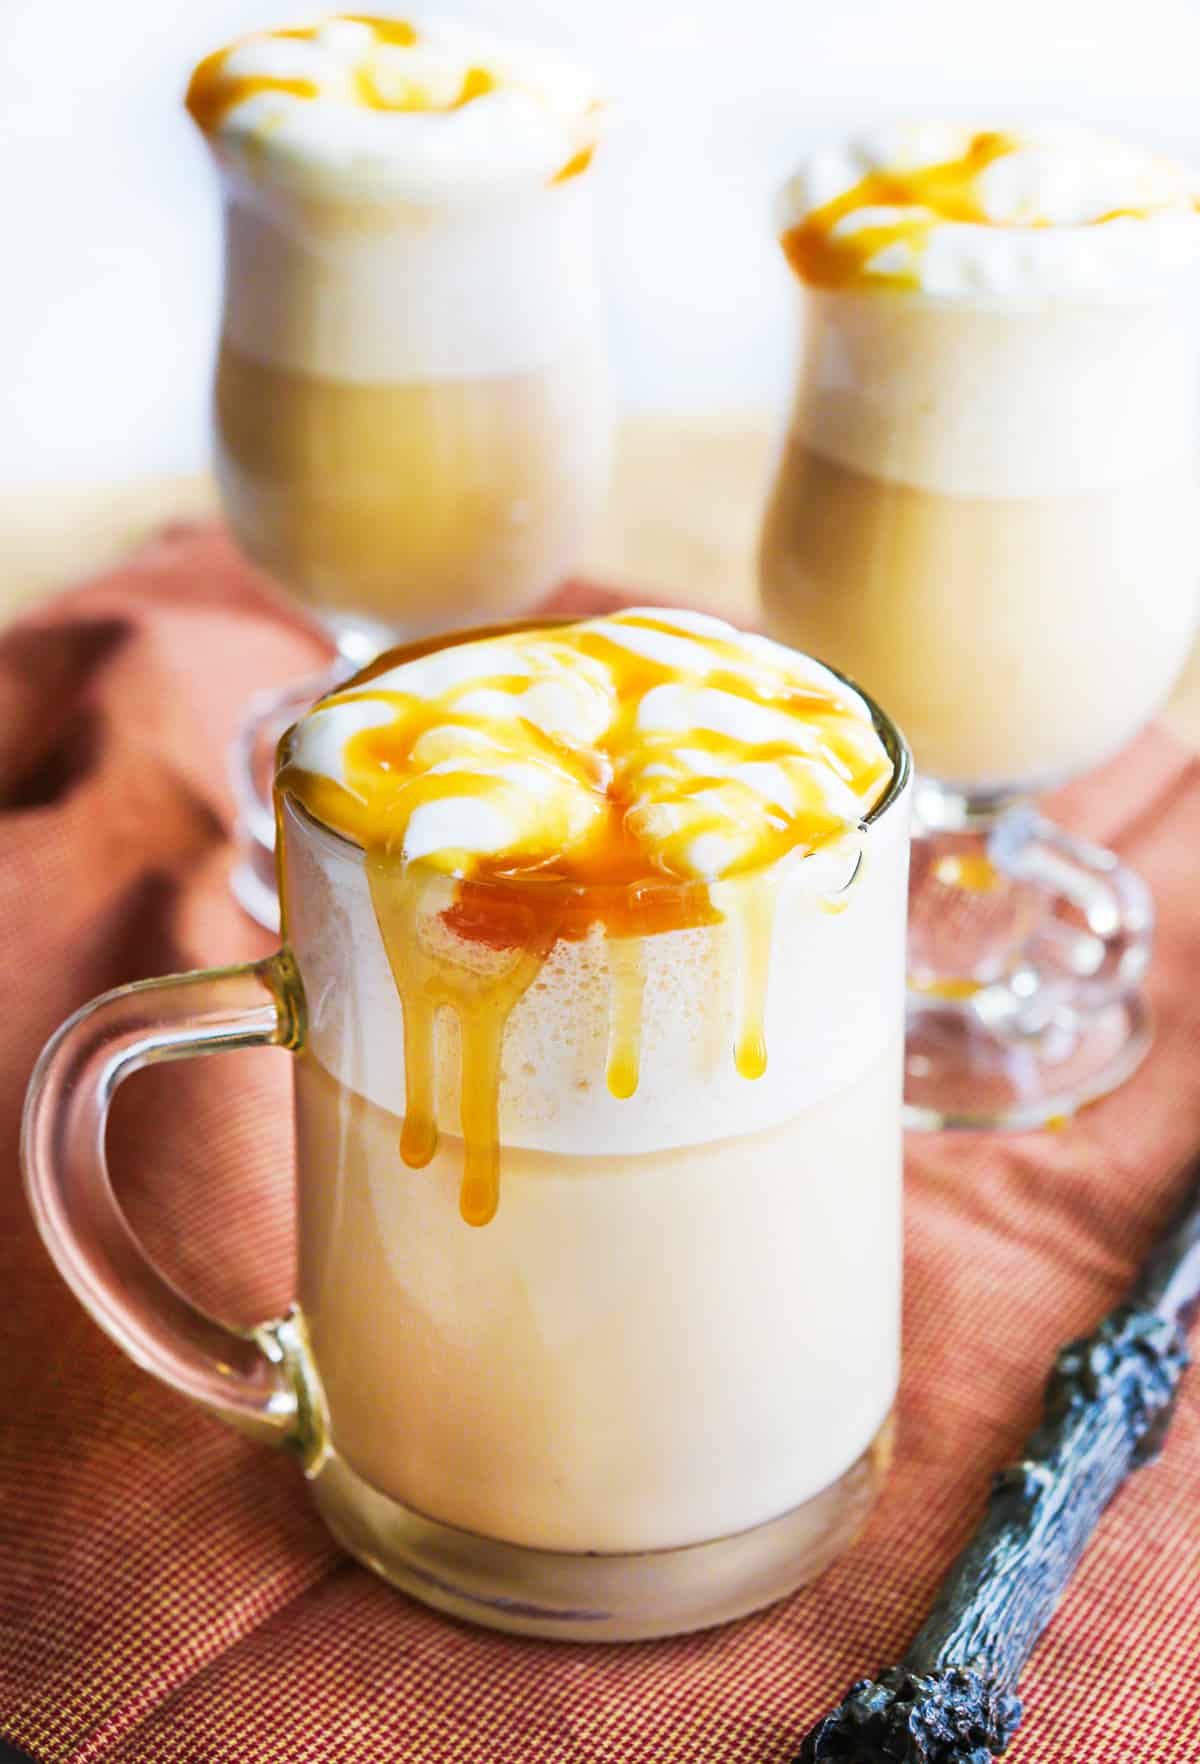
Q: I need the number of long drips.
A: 4